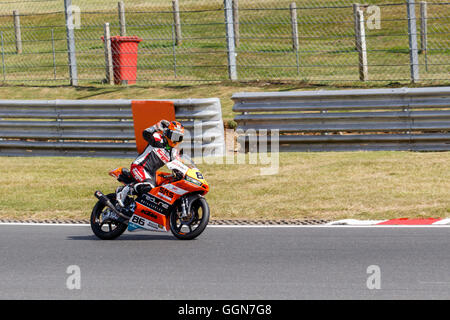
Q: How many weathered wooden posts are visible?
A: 9